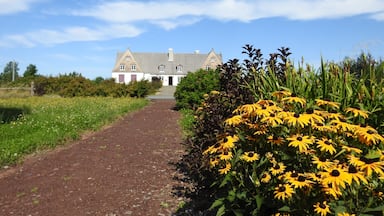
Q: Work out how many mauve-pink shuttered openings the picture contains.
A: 2